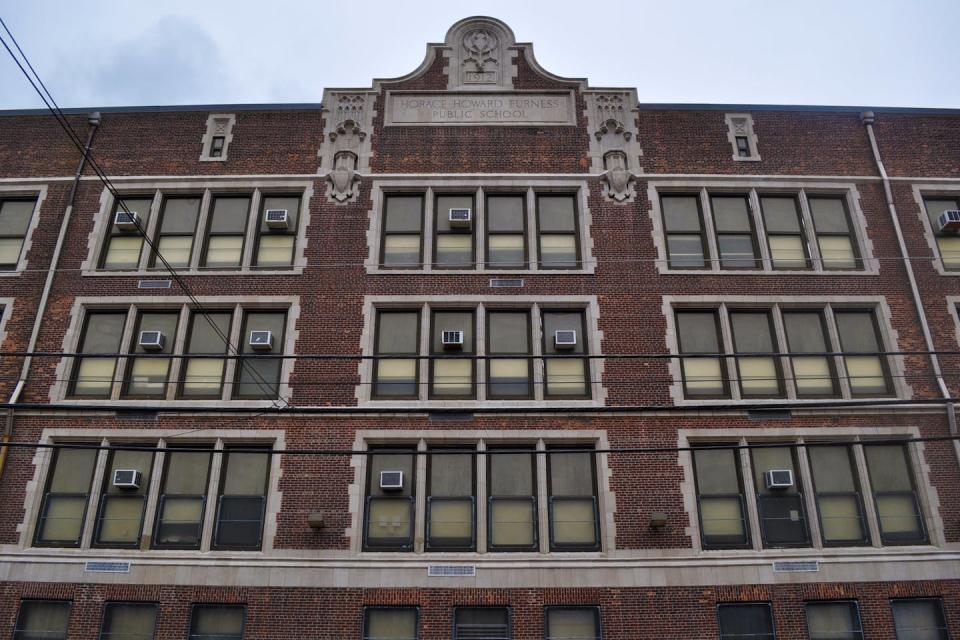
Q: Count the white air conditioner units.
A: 11